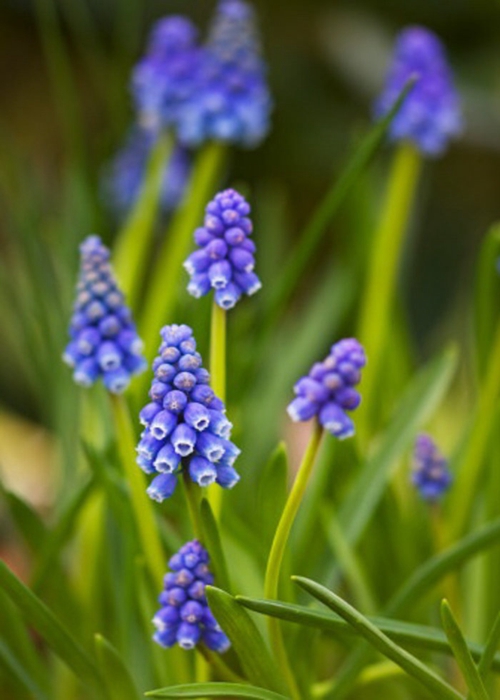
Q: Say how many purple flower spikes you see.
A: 10